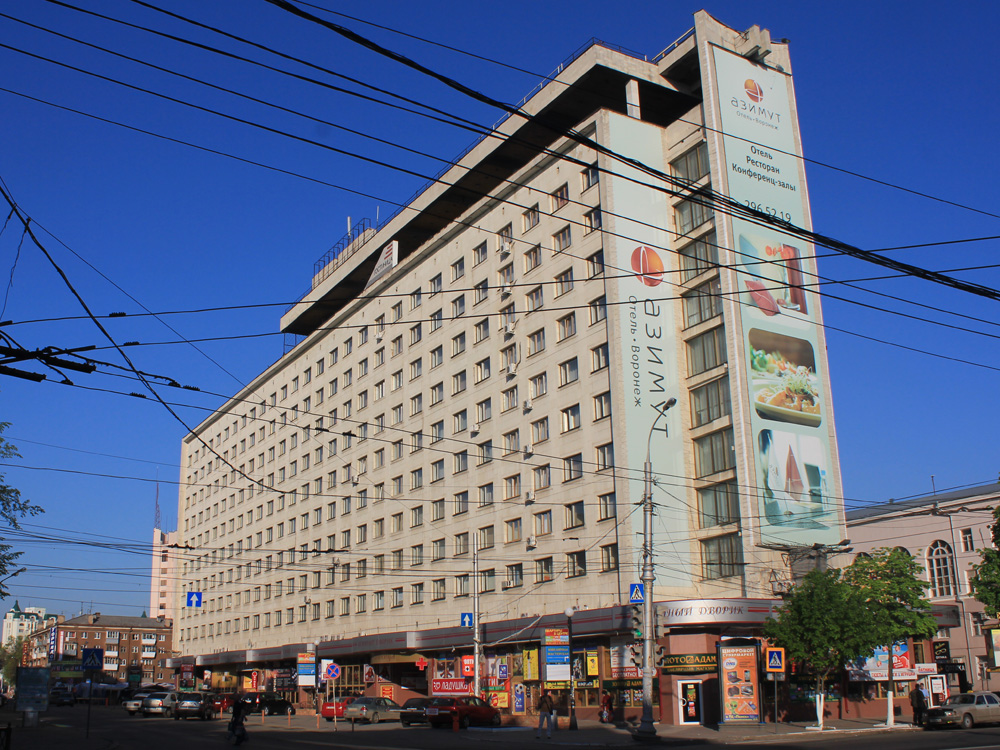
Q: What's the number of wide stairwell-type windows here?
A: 9